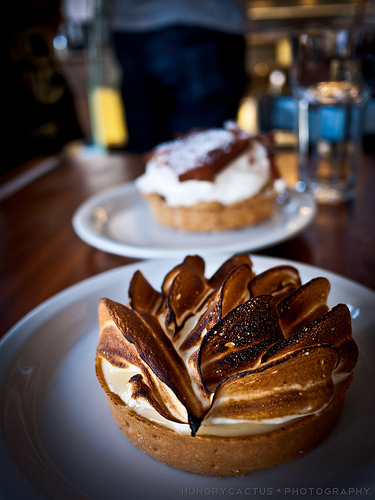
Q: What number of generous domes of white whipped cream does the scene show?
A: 1